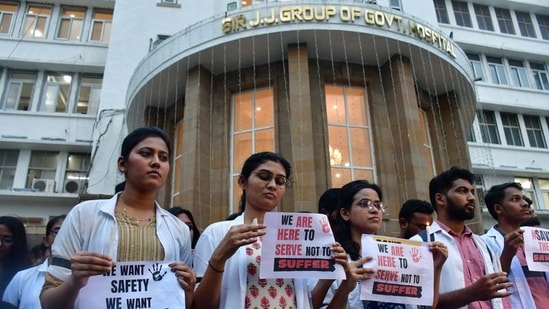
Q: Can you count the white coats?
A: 6